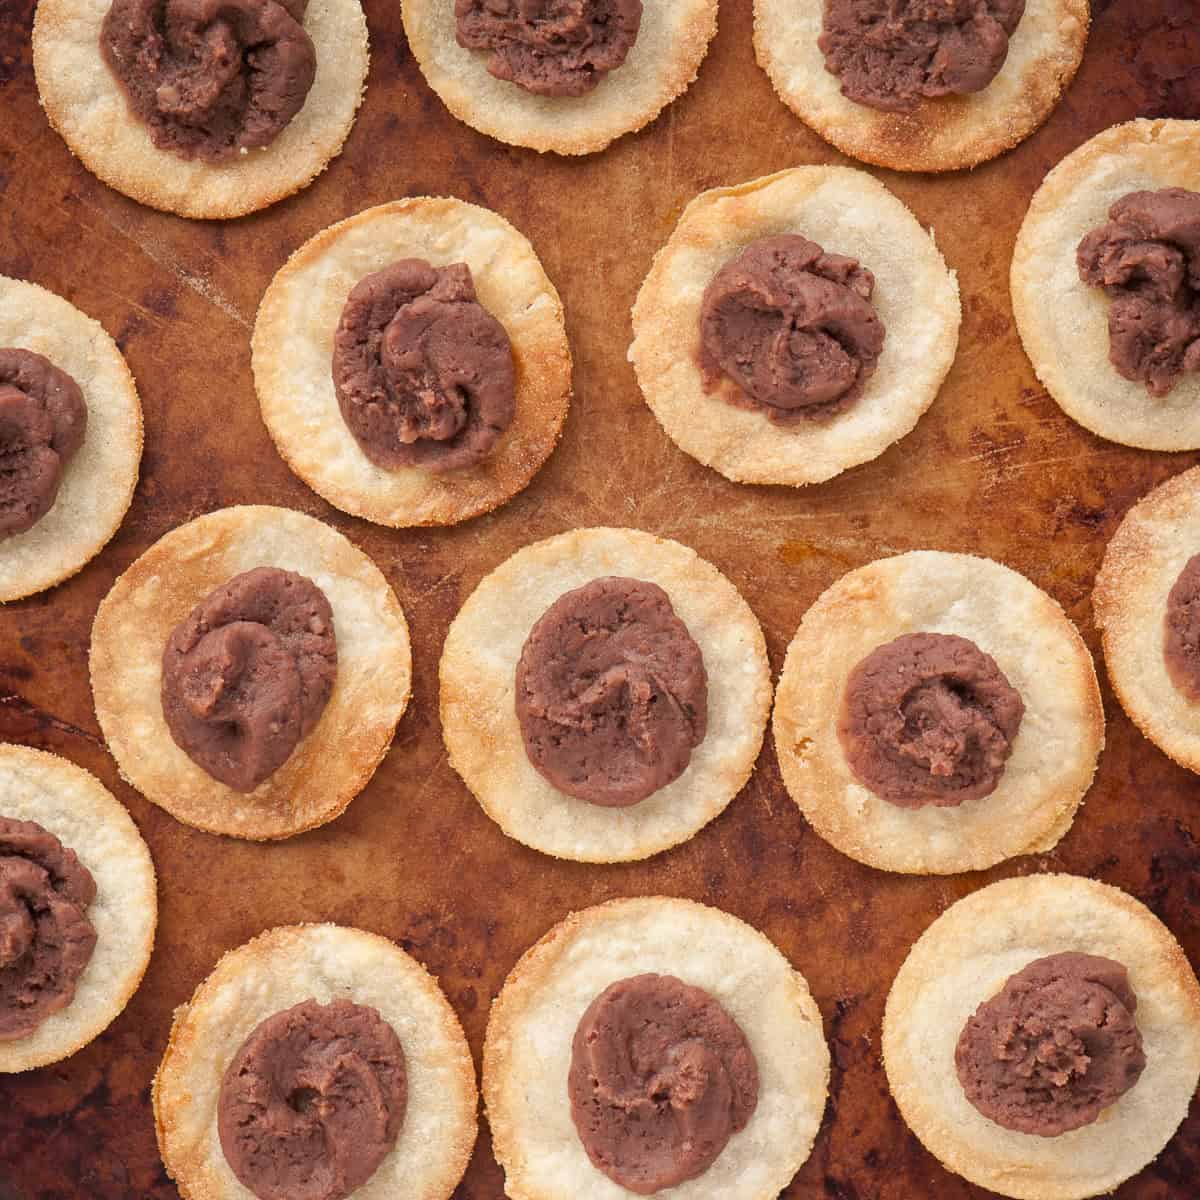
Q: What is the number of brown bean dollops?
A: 15